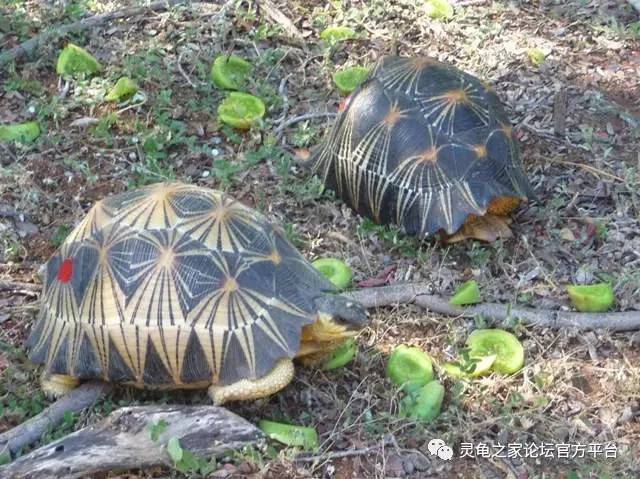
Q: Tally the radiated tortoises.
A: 2